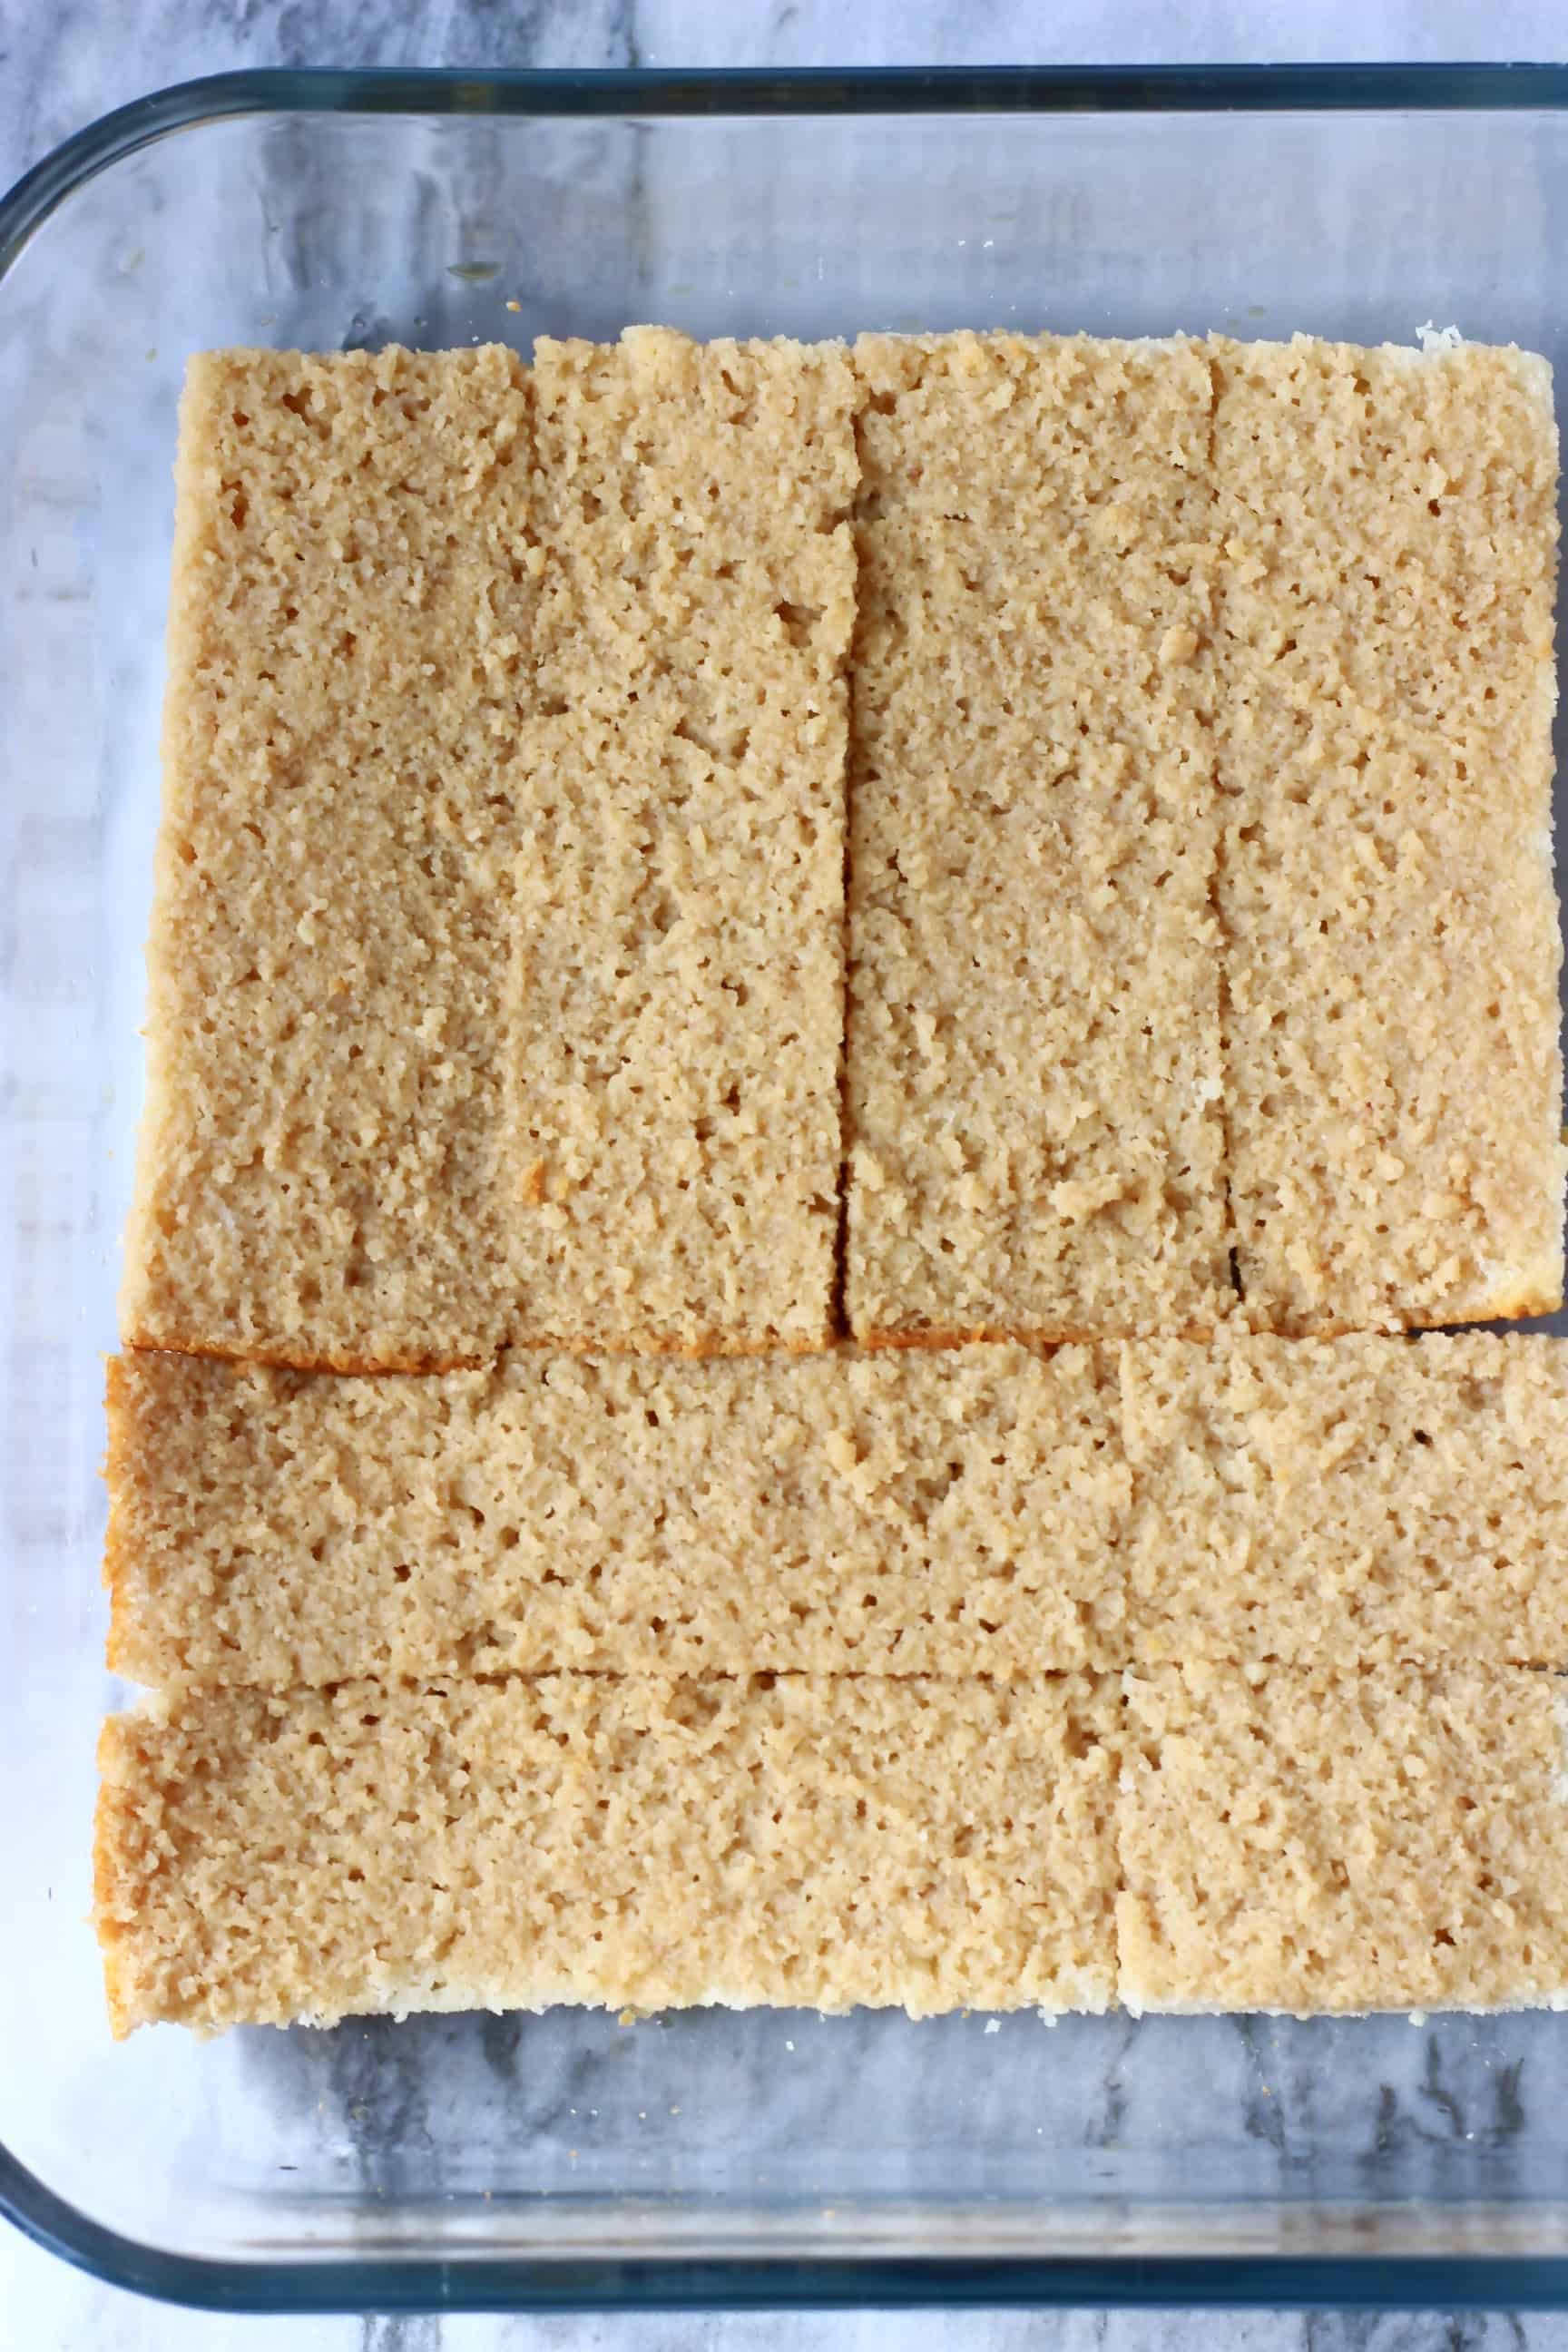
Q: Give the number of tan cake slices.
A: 8